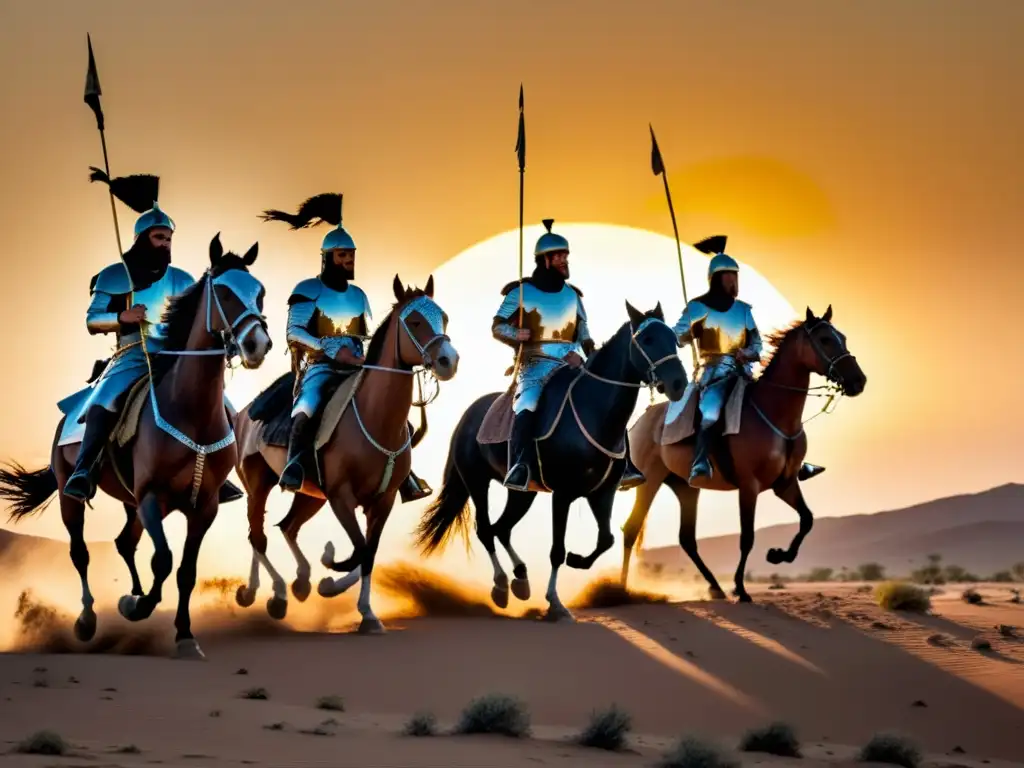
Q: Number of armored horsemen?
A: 4